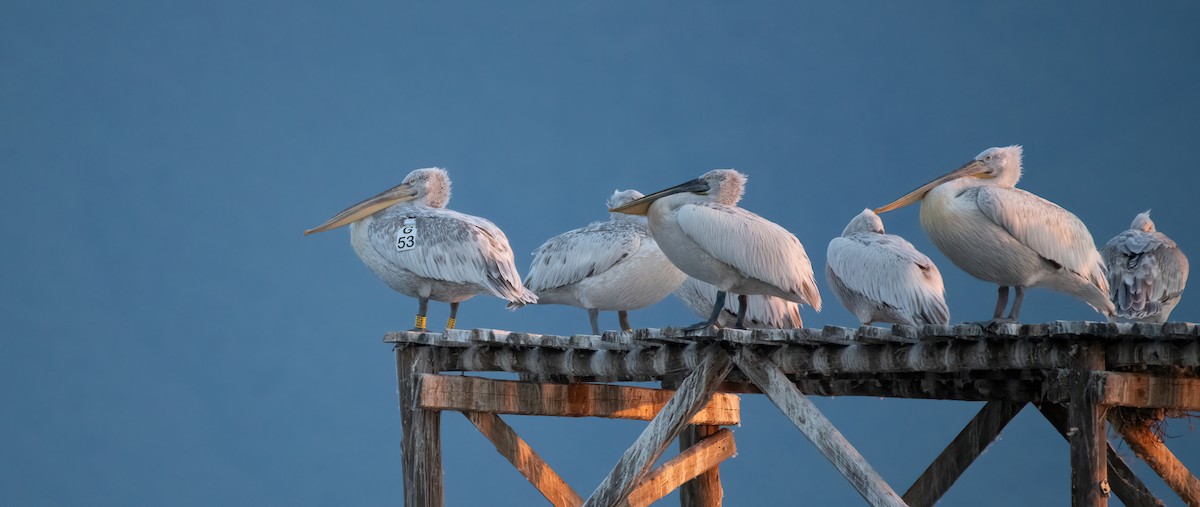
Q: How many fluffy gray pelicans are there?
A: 7